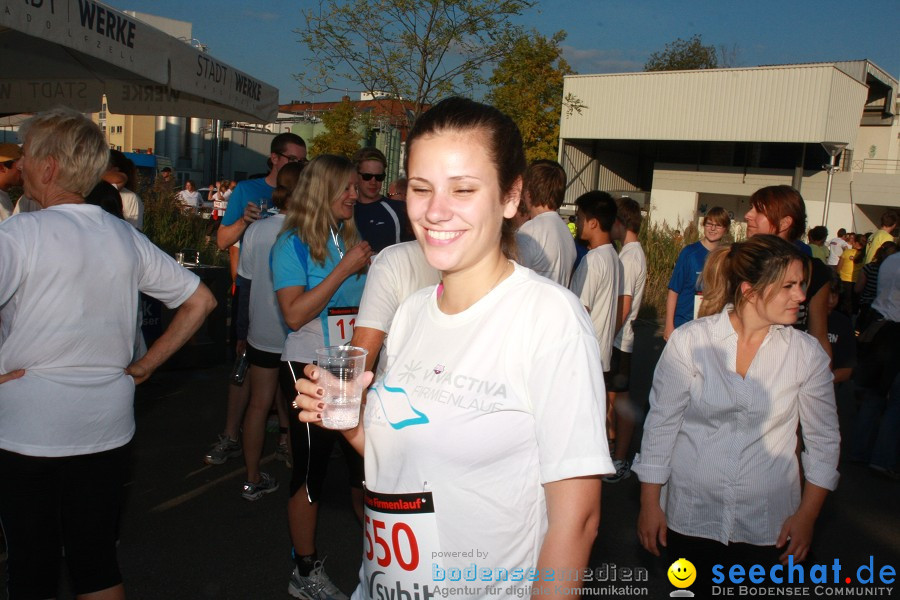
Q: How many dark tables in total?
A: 1